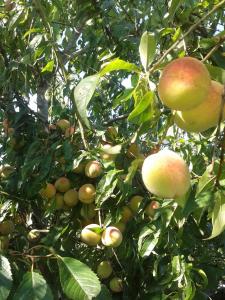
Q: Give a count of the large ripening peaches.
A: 3